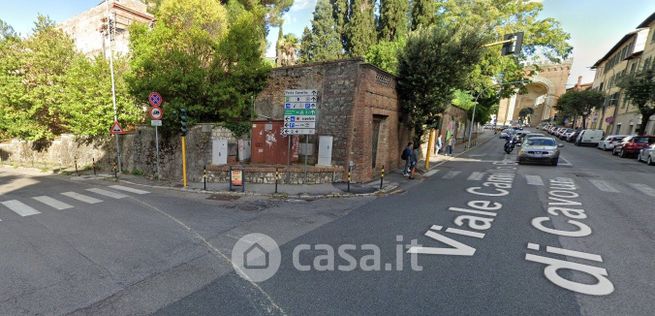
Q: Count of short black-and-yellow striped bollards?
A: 7